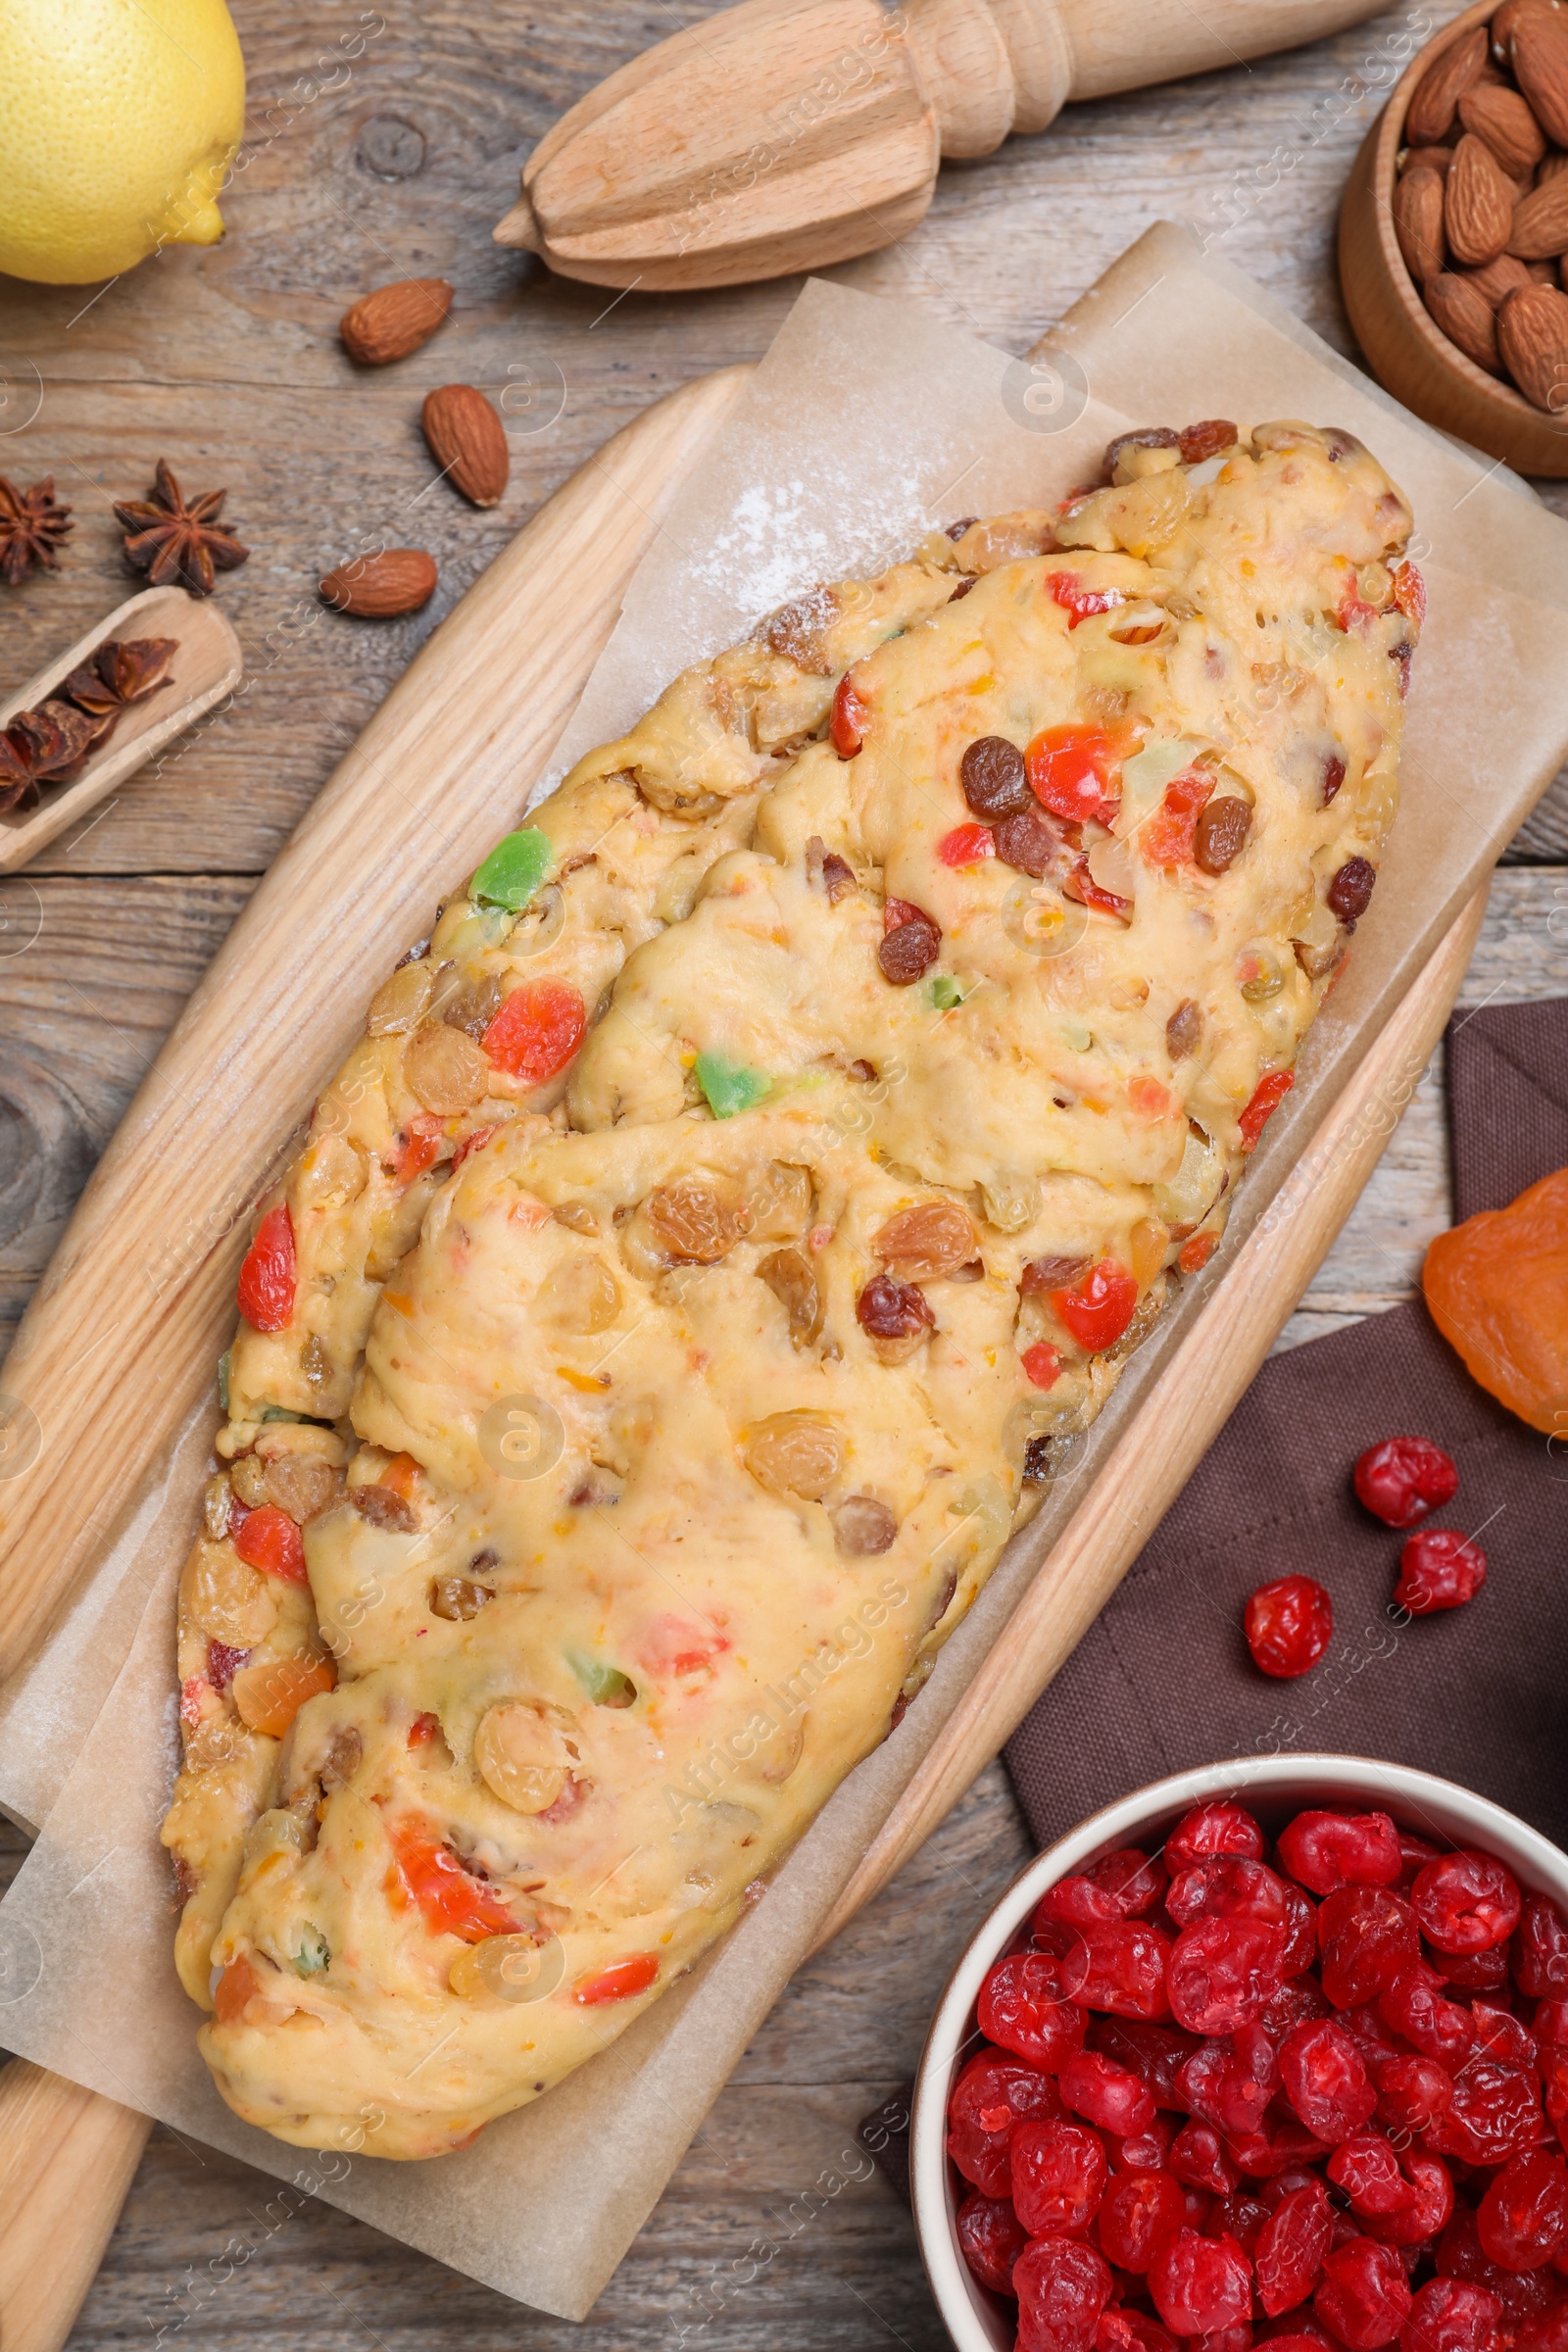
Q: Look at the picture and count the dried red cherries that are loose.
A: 3